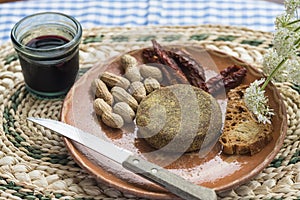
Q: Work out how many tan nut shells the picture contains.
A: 9